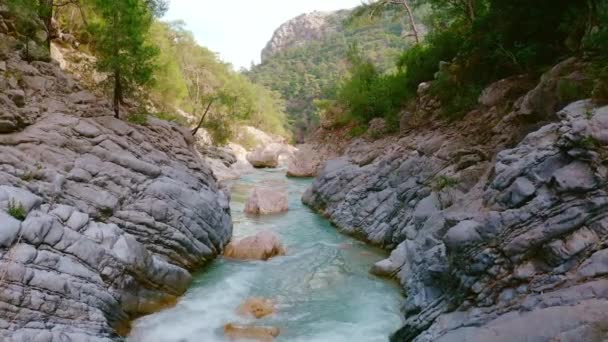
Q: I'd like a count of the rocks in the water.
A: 4